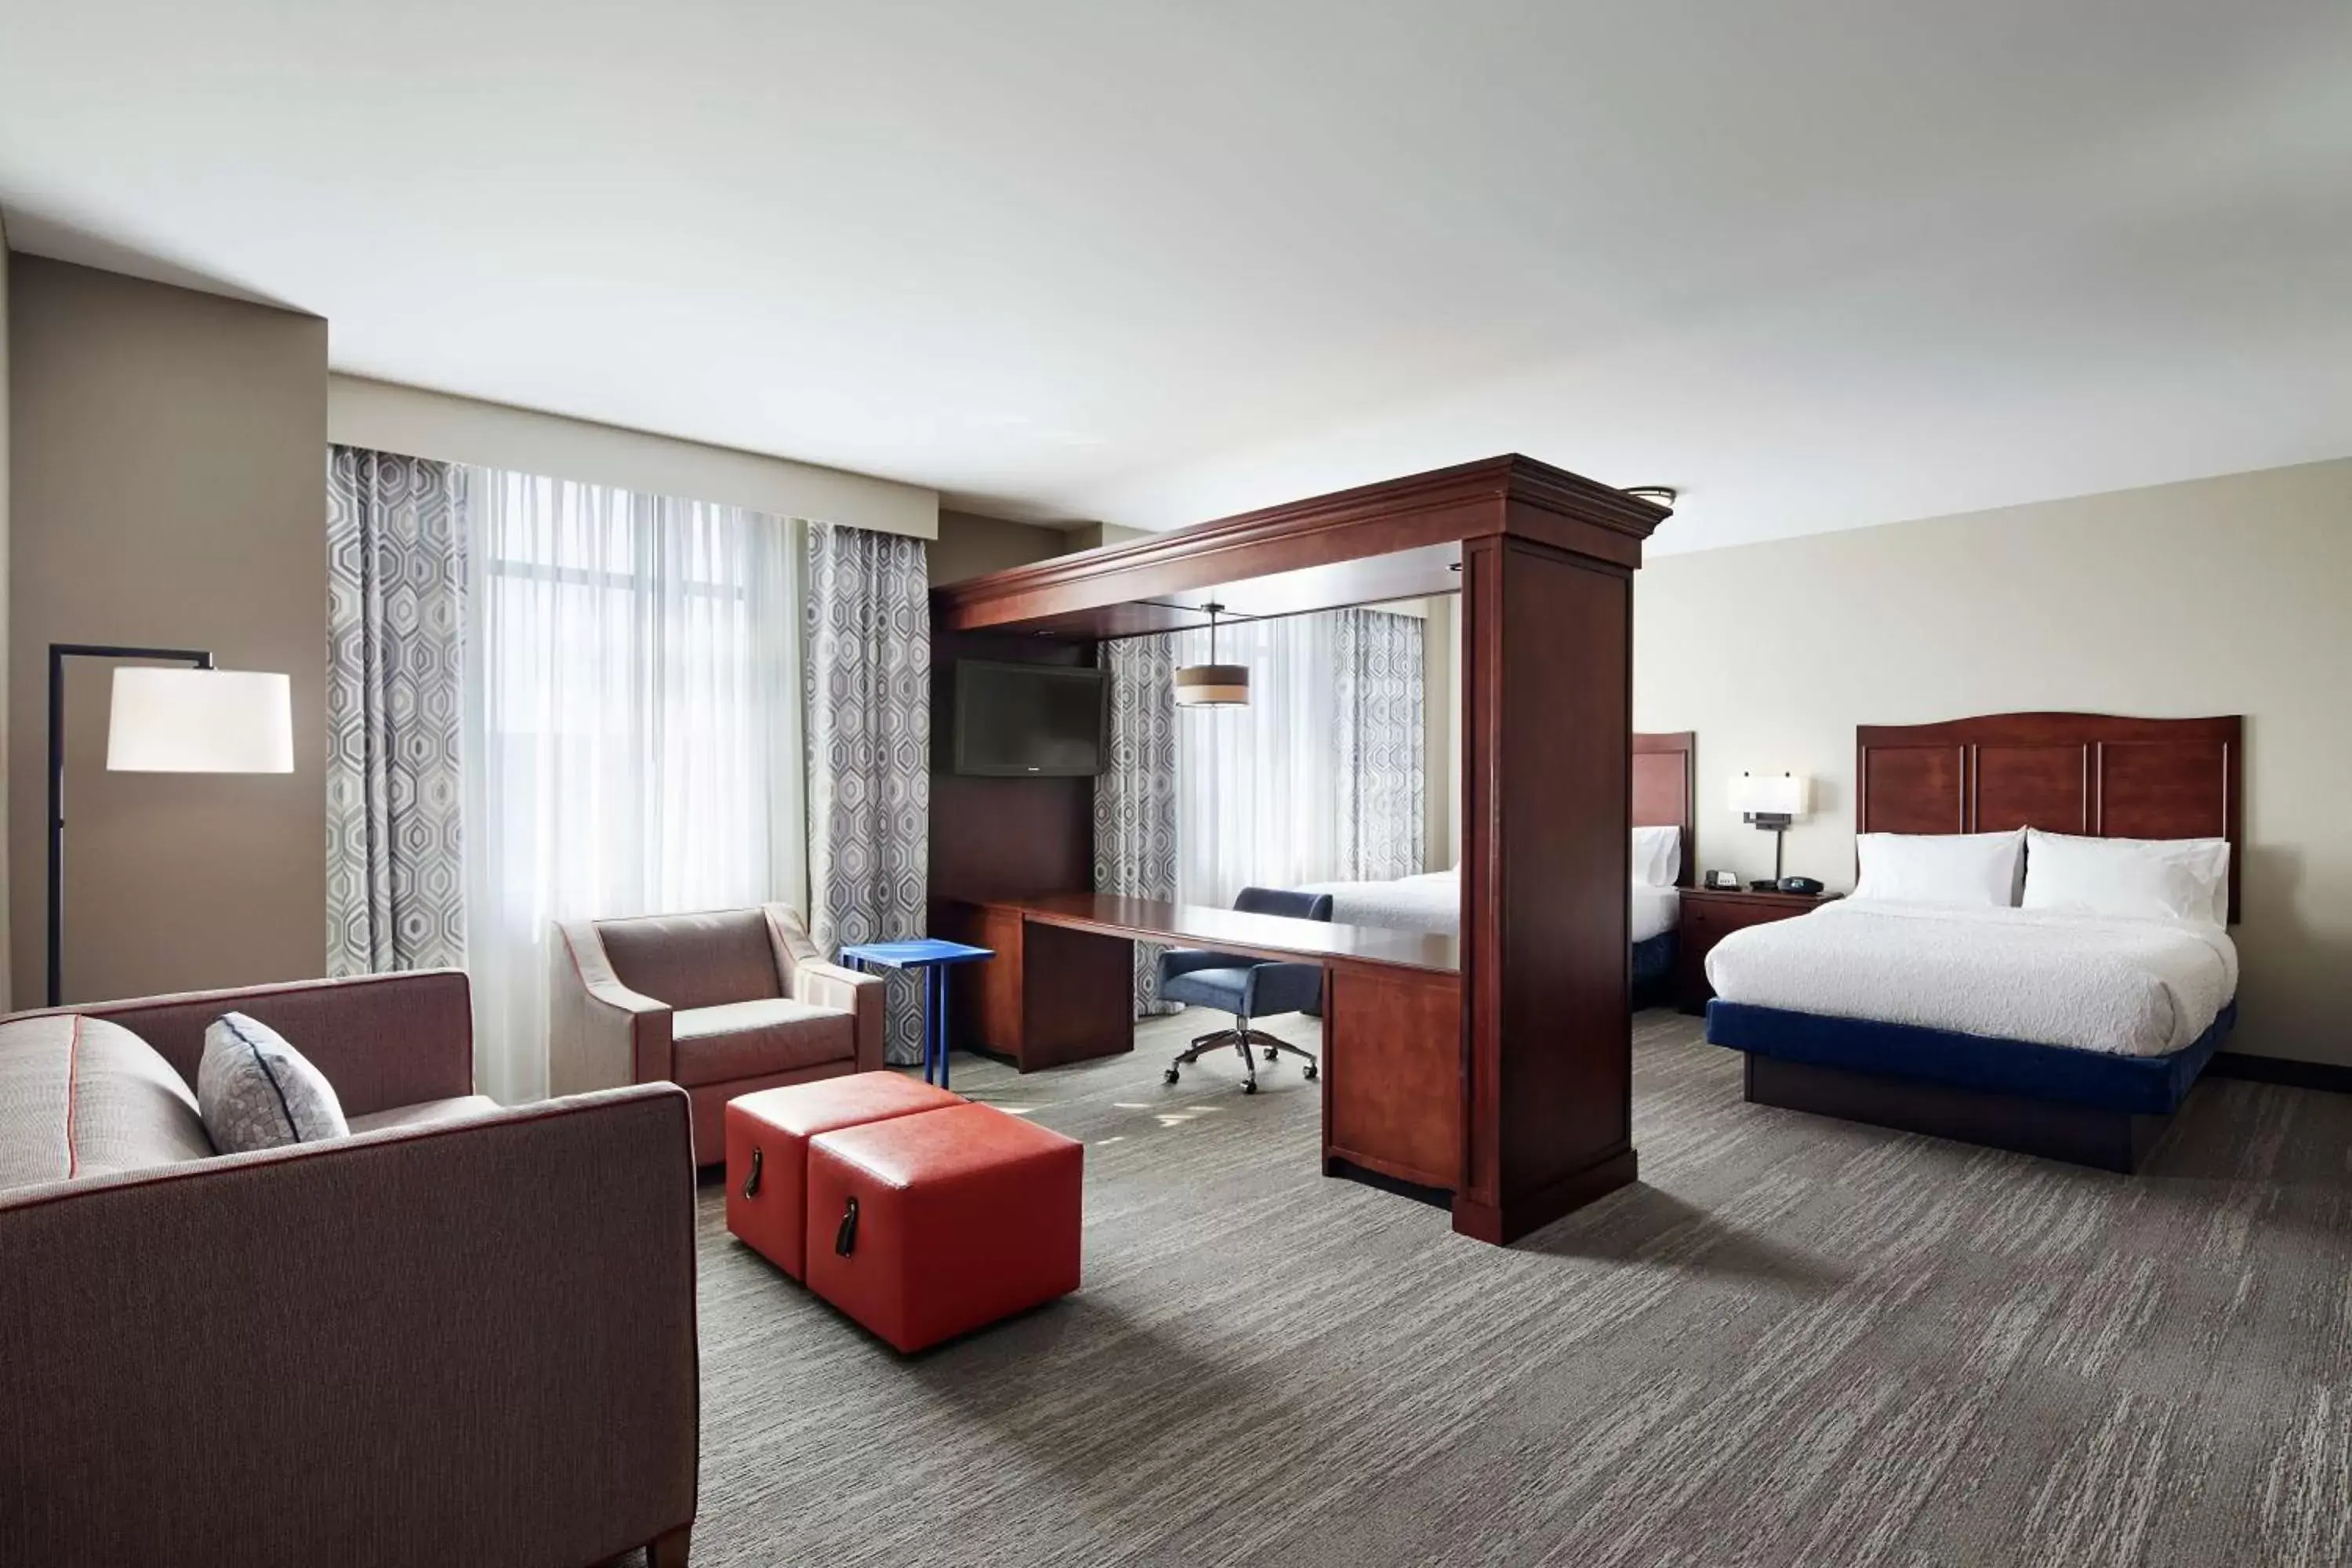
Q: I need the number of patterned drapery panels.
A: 4